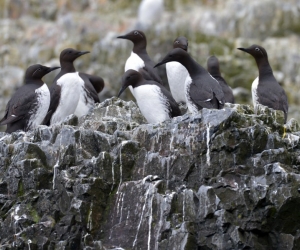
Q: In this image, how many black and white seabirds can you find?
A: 9